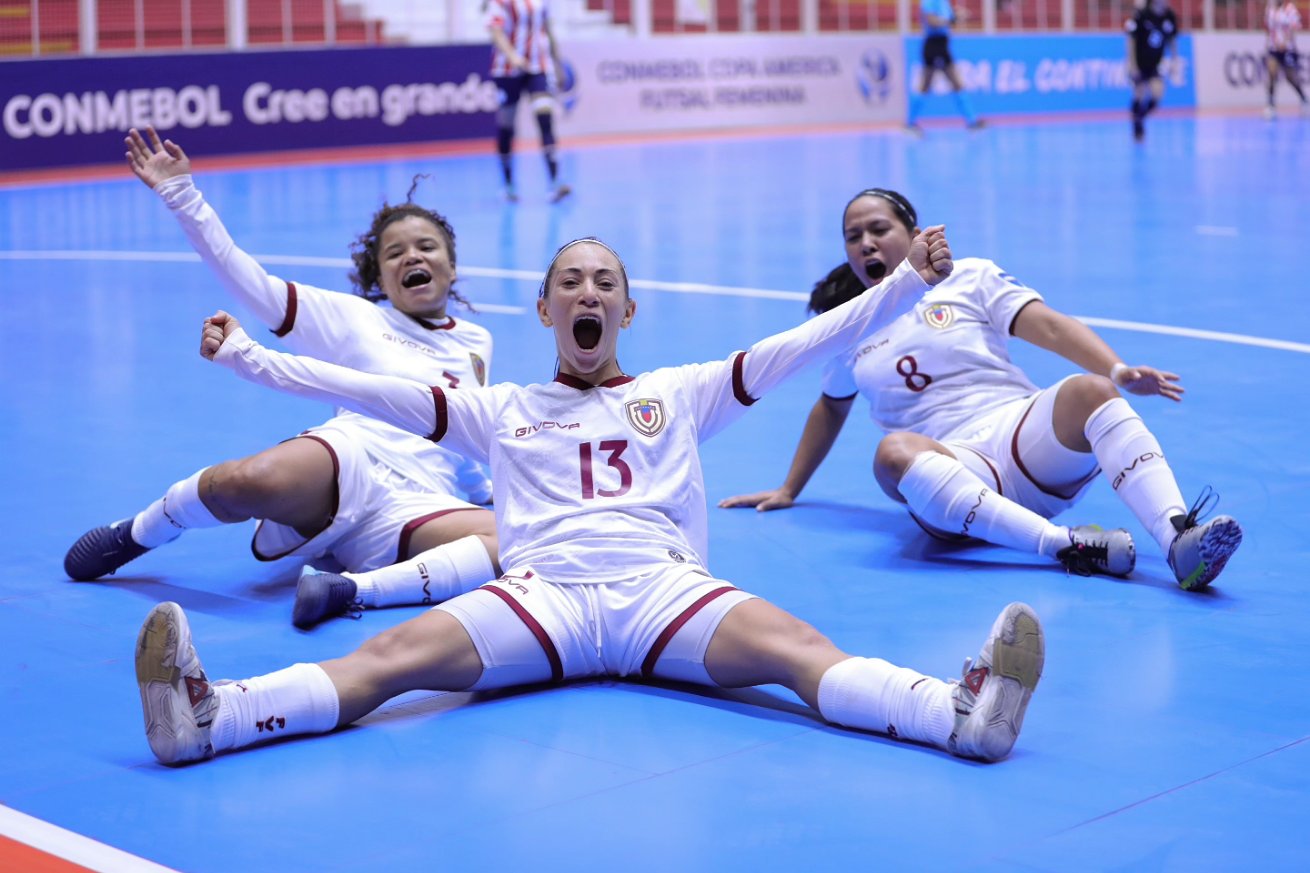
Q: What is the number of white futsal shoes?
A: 2